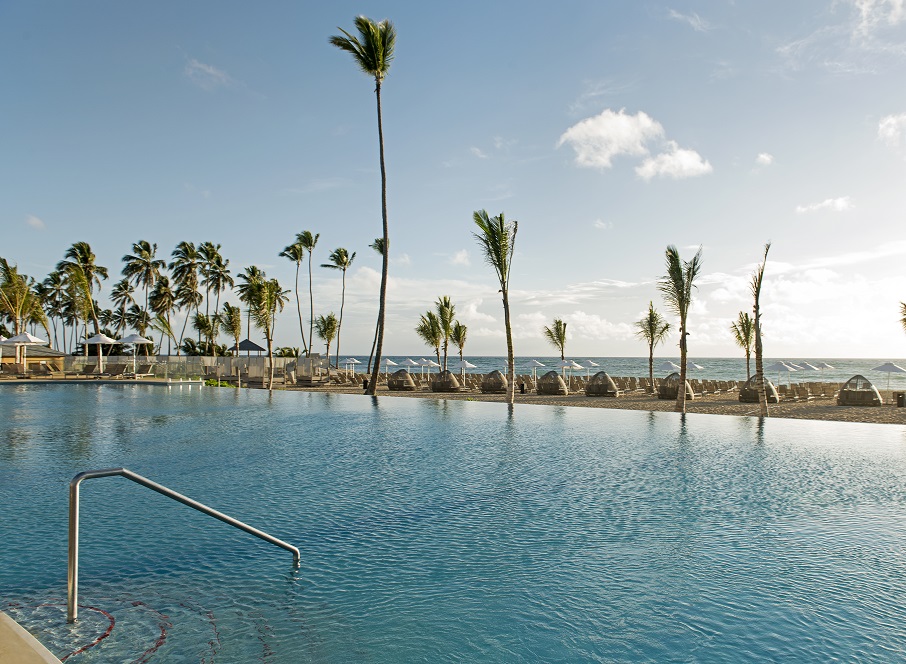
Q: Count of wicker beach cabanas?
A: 8